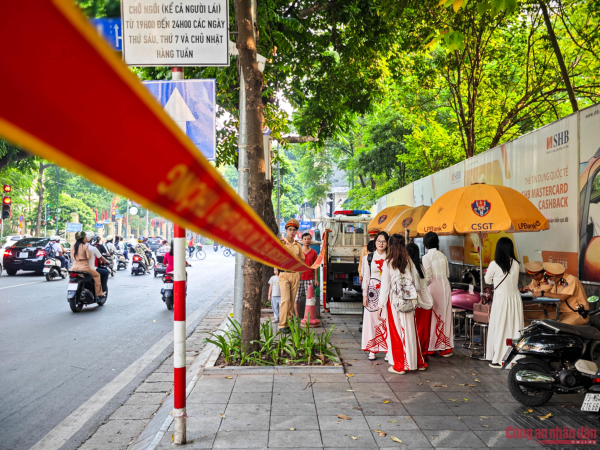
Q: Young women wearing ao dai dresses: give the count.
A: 5